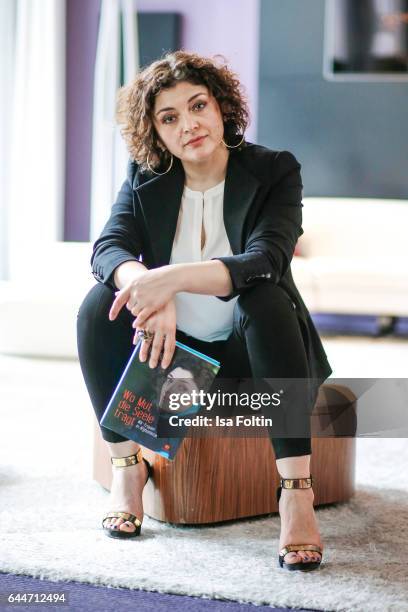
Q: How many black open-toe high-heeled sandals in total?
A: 2